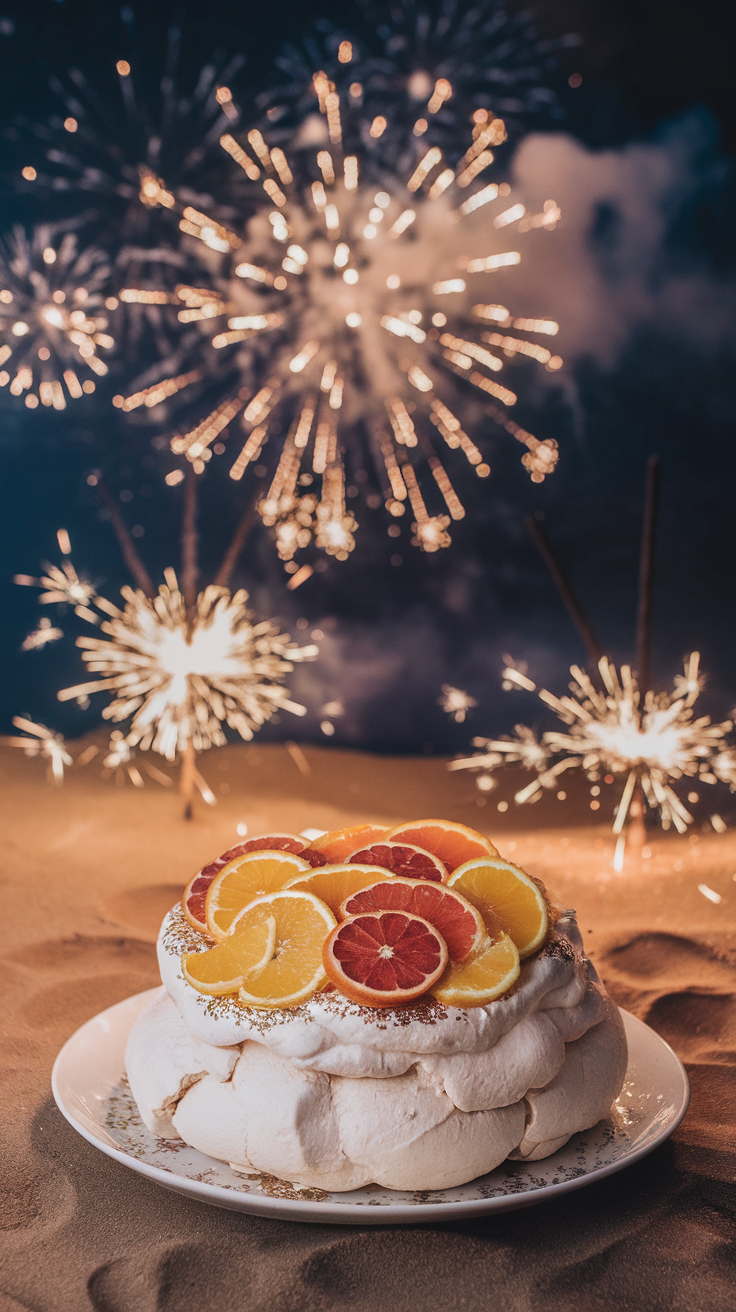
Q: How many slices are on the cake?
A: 12